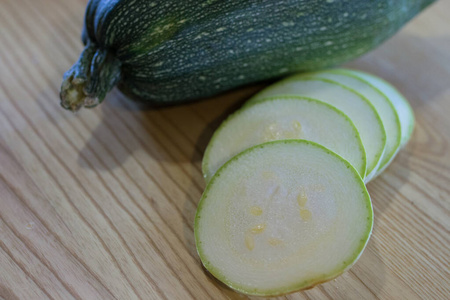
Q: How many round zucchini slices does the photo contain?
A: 5